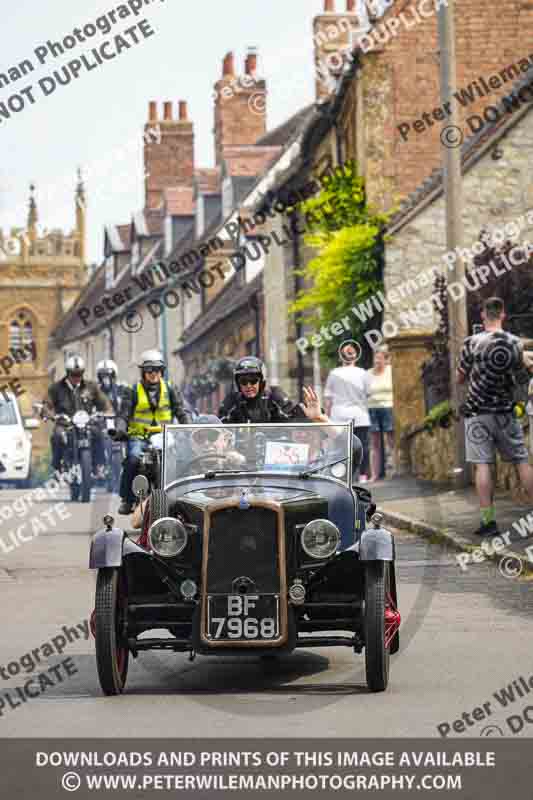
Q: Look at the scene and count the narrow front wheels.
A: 2